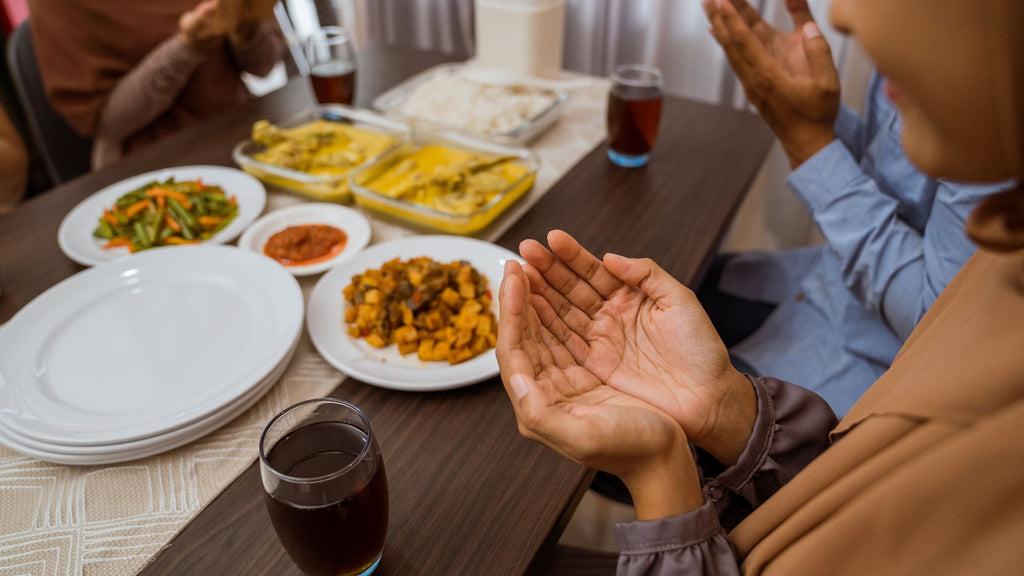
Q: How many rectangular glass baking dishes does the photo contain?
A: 3